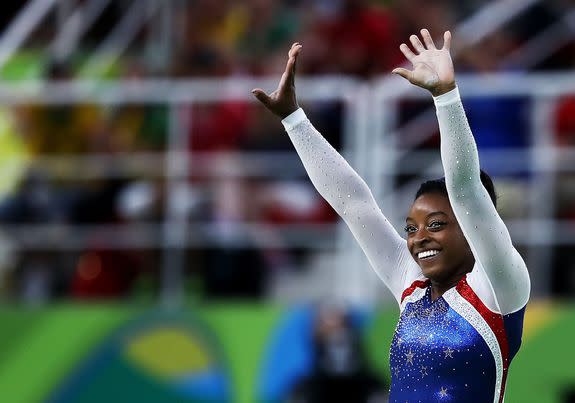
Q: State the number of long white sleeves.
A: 2